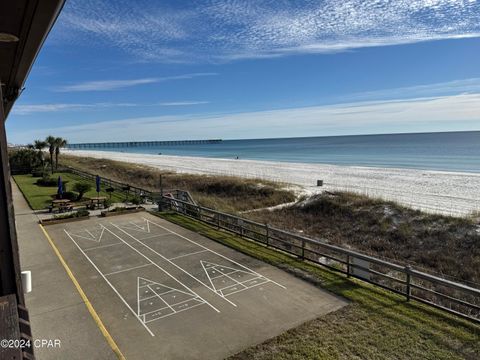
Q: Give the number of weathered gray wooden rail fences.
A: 1